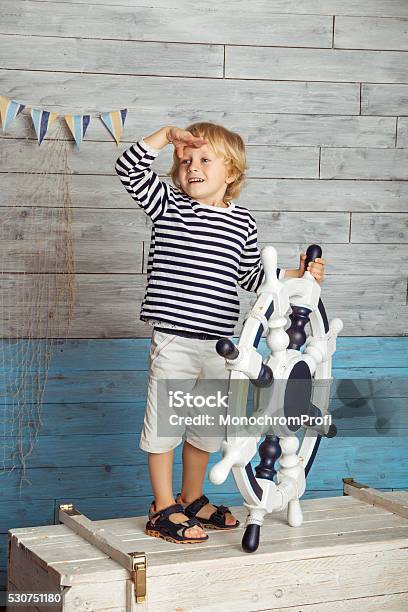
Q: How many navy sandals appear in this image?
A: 2